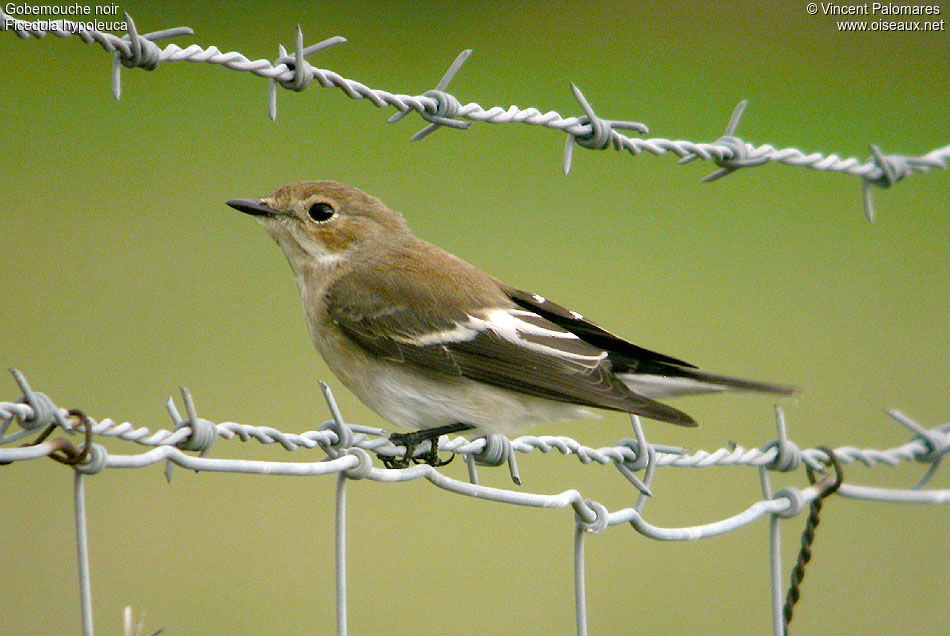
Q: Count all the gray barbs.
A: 13